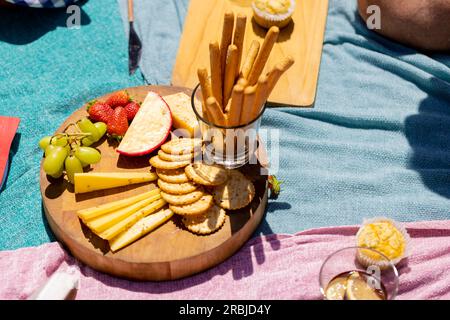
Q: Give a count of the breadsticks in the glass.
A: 14